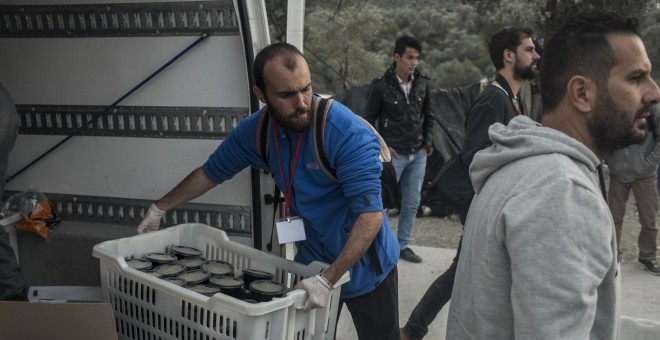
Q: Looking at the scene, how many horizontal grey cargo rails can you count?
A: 3